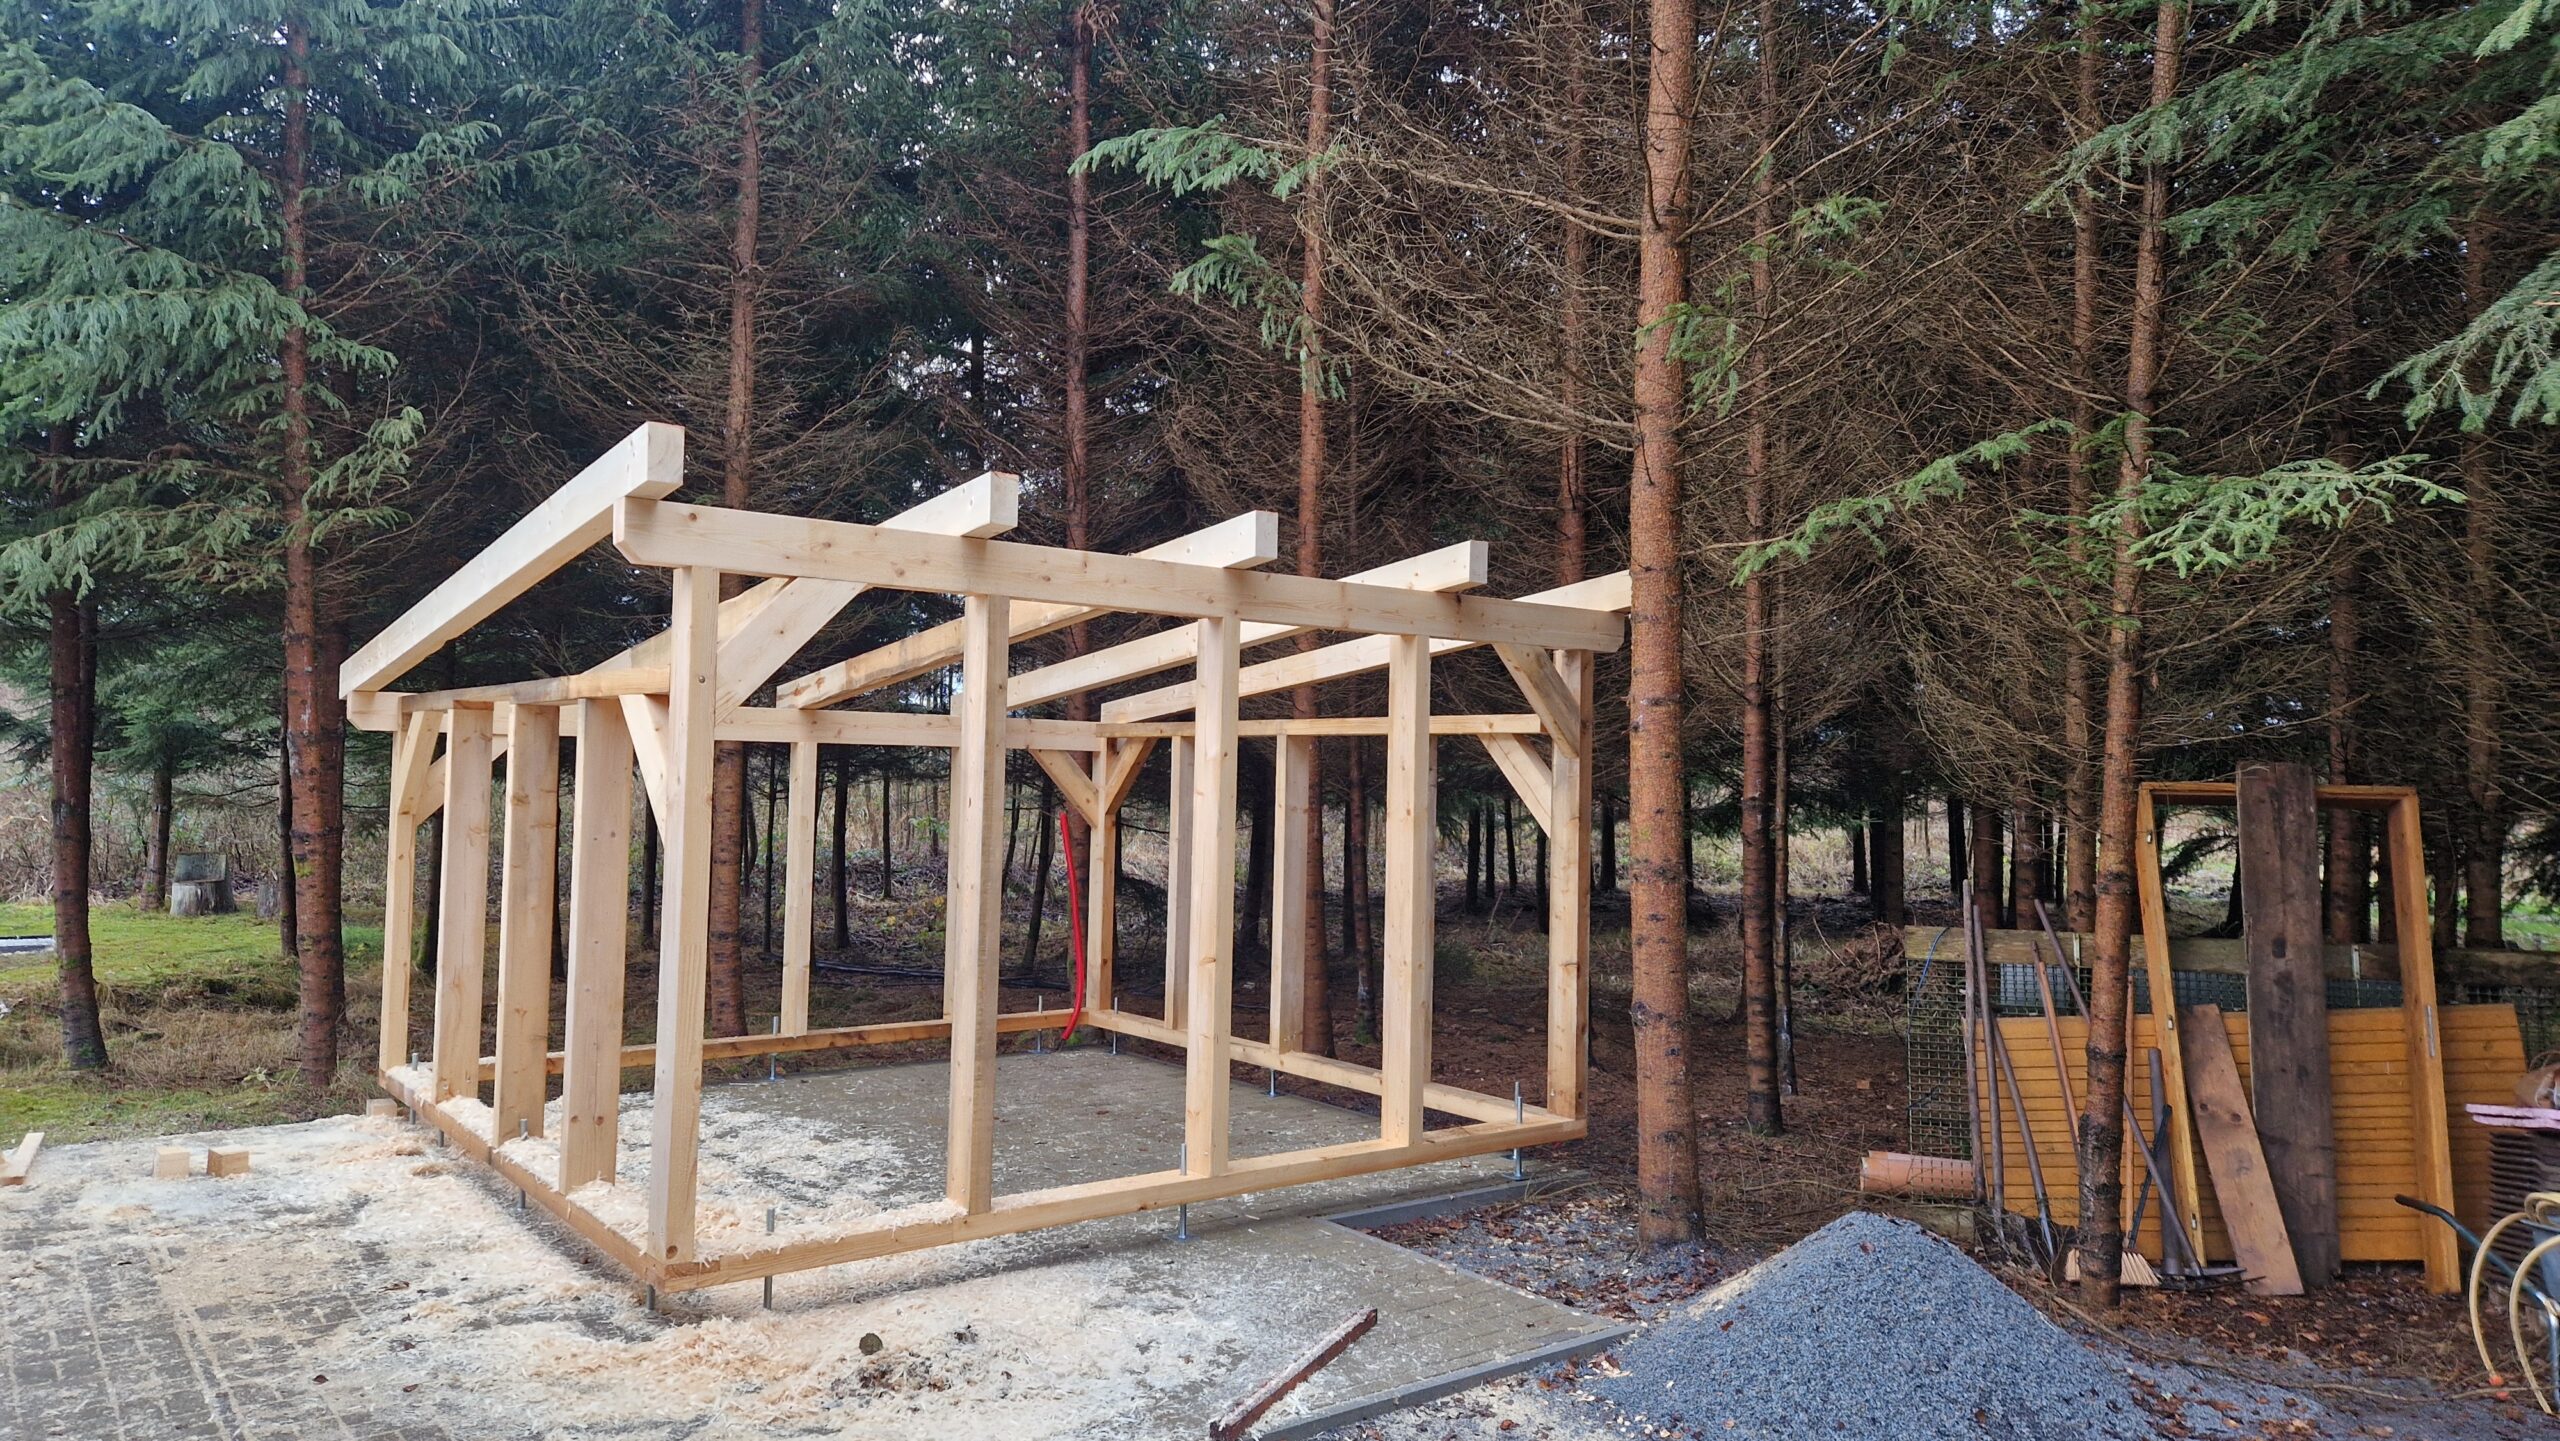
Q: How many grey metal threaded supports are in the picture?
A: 12